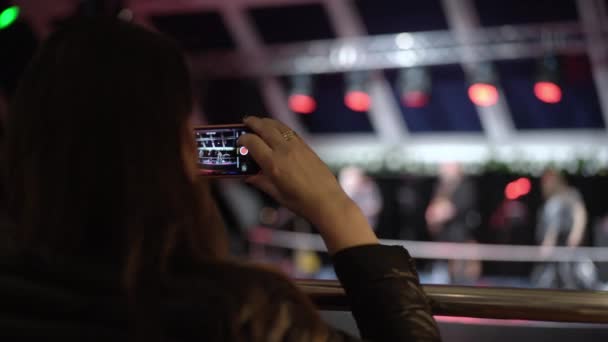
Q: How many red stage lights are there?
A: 5